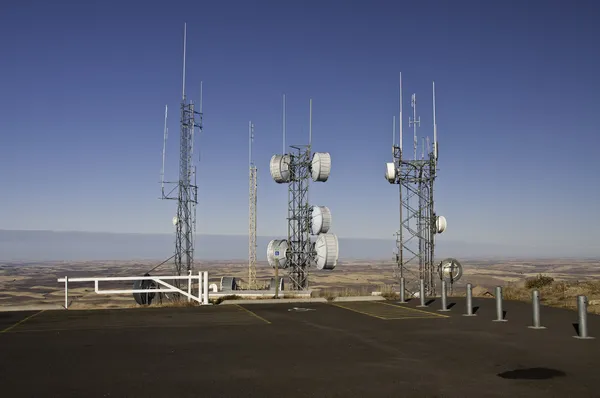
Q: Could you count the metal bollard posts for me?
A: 7